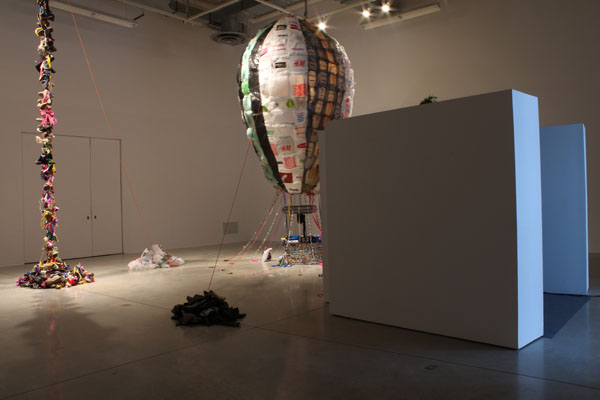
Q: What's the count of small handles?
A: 2